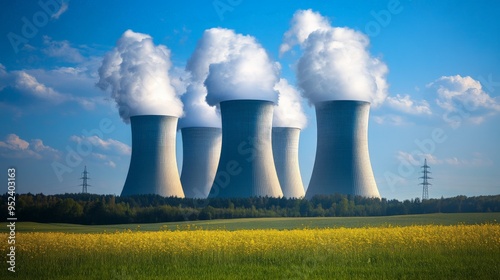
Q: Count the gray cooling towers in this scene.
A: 5